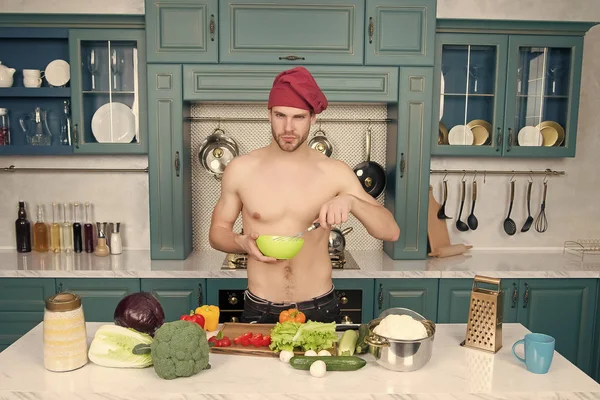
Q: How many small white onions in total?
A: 4